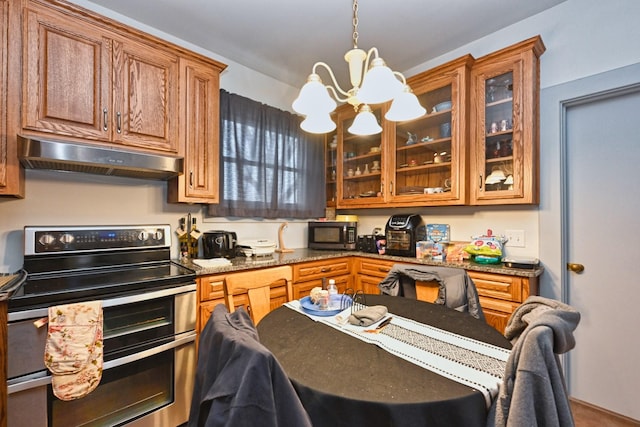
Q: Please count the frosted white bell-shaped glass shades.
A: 5